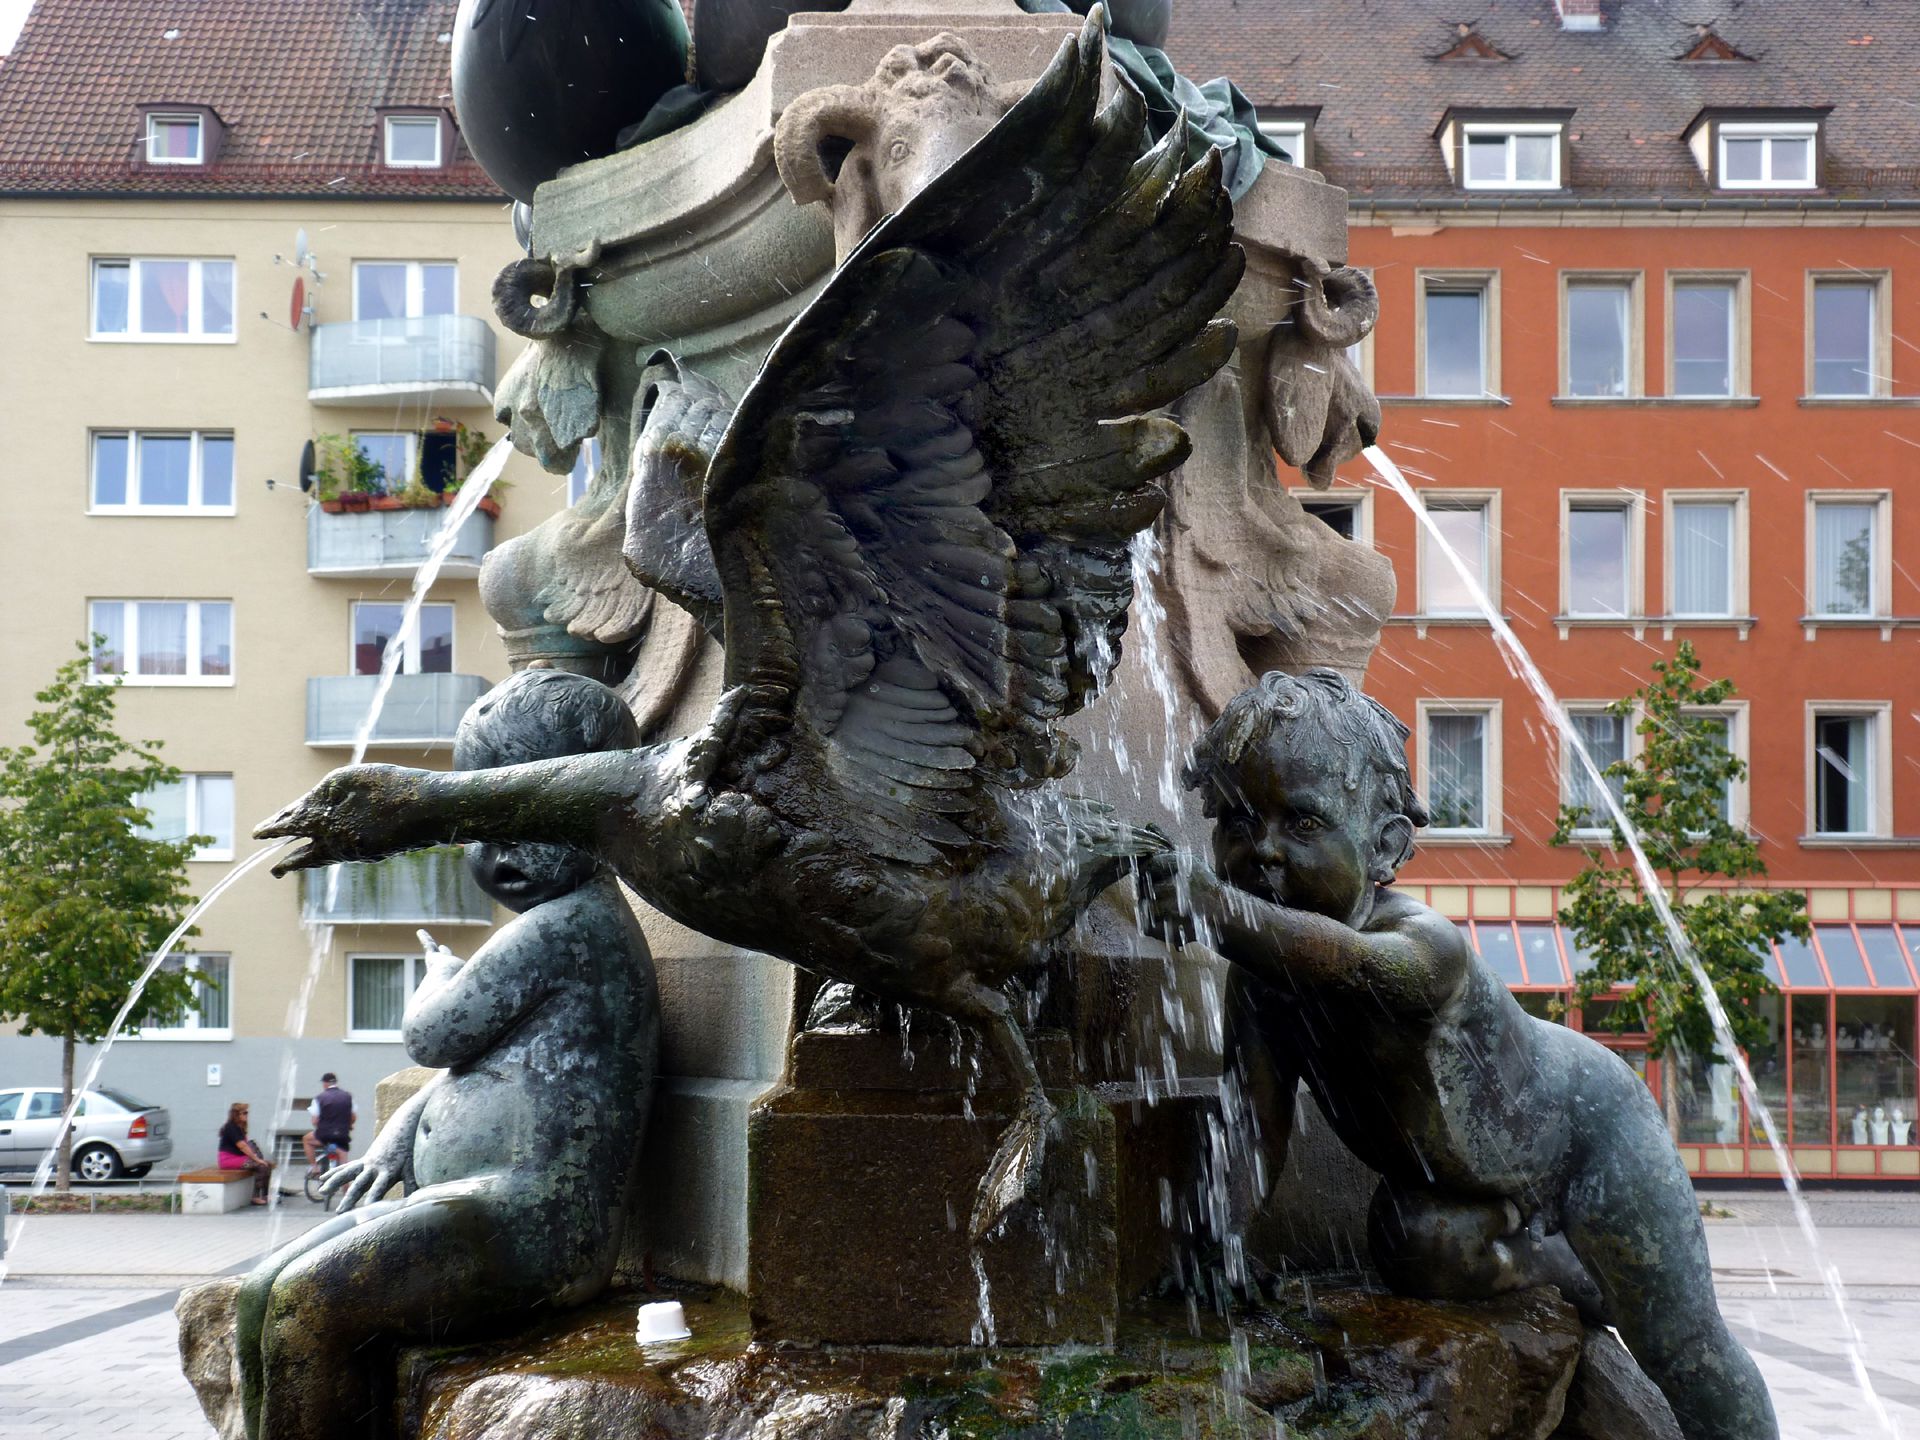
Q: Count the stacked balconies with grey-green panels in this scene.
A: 4